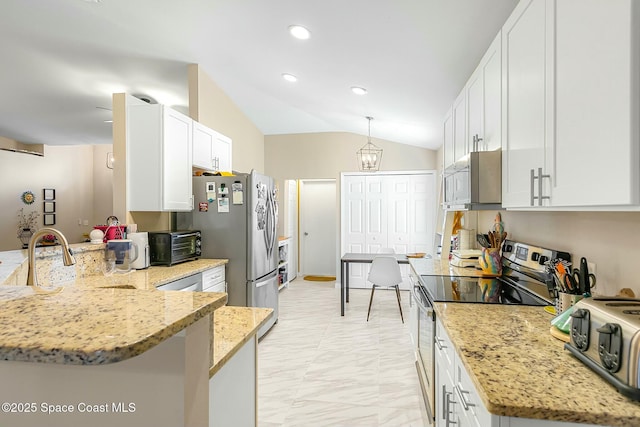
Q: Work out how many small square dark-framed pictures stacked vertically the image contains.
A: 3